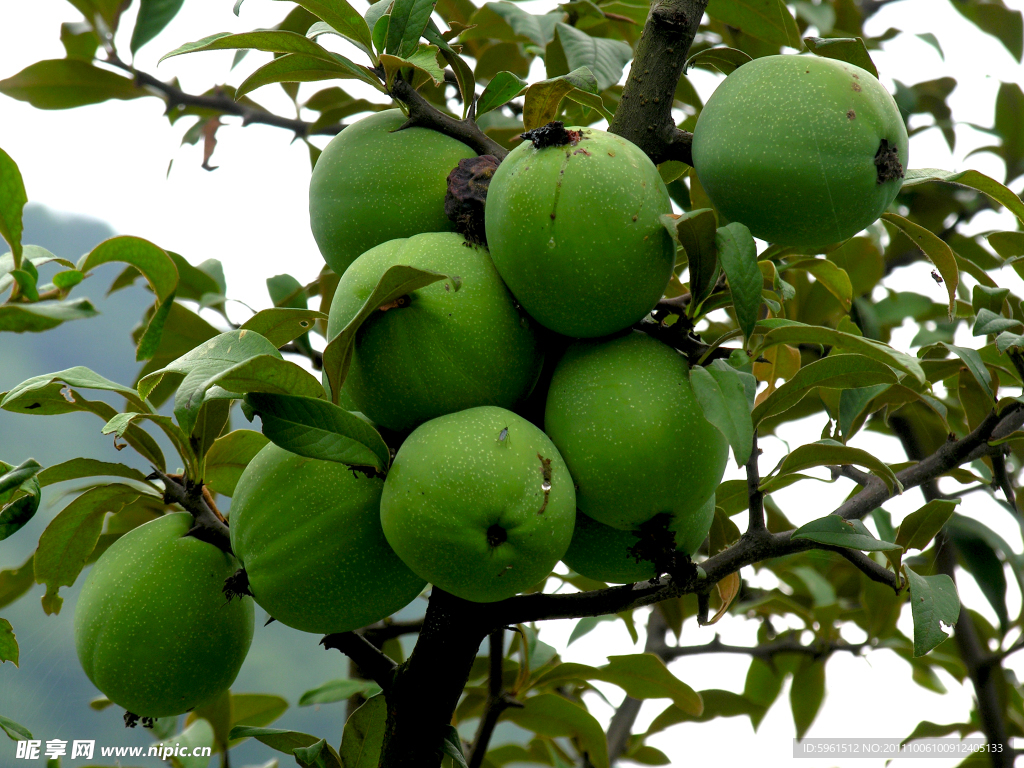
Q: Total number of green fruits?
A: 9